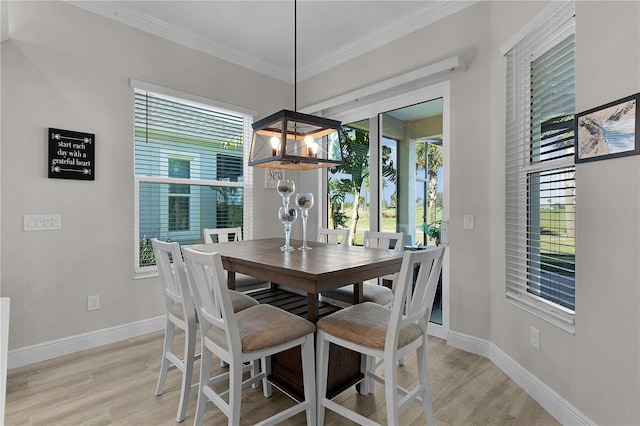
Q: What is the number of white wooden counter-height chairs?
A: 6